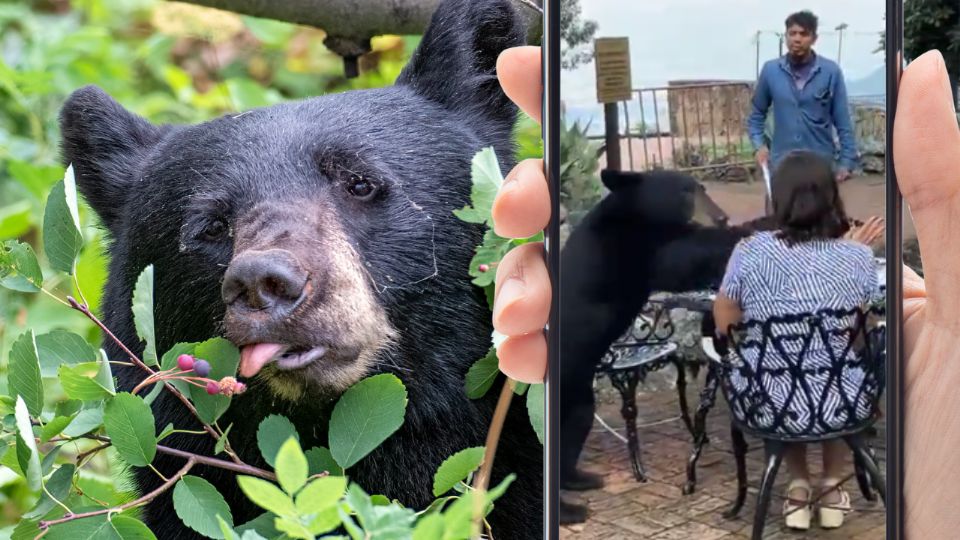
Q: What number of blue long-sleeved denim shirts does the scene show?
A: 1